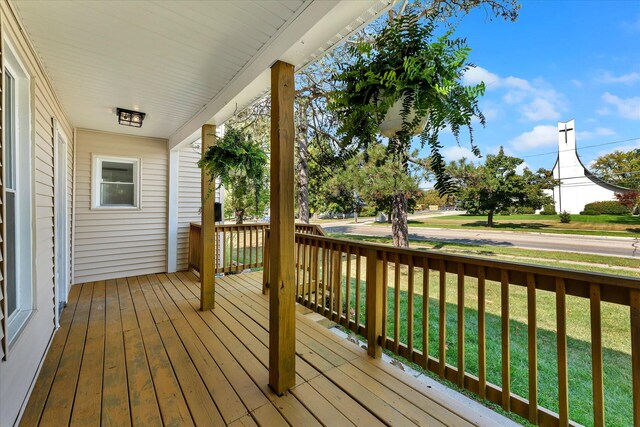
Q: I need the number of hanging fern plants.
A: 2